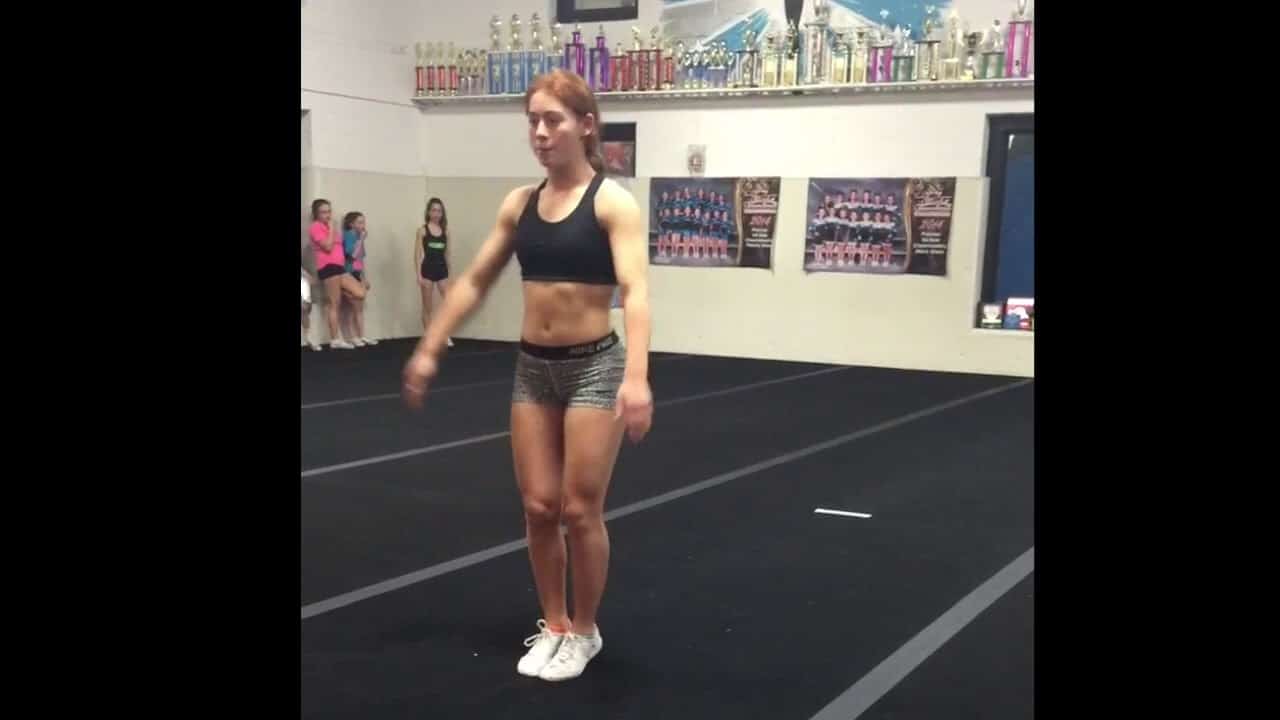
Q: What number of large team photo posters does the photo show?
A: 2